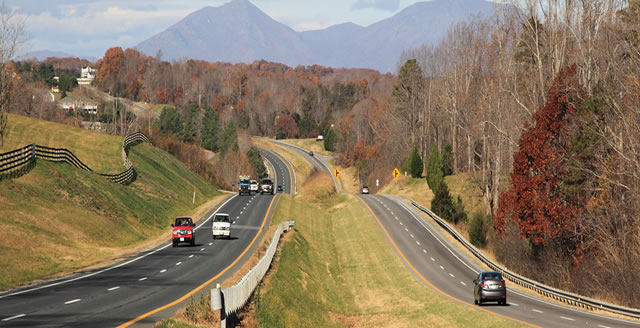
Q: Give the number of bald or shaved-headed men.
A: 0